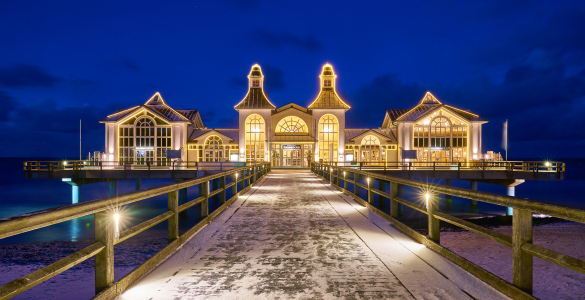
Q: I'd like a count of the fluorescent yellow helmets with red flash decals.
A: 0